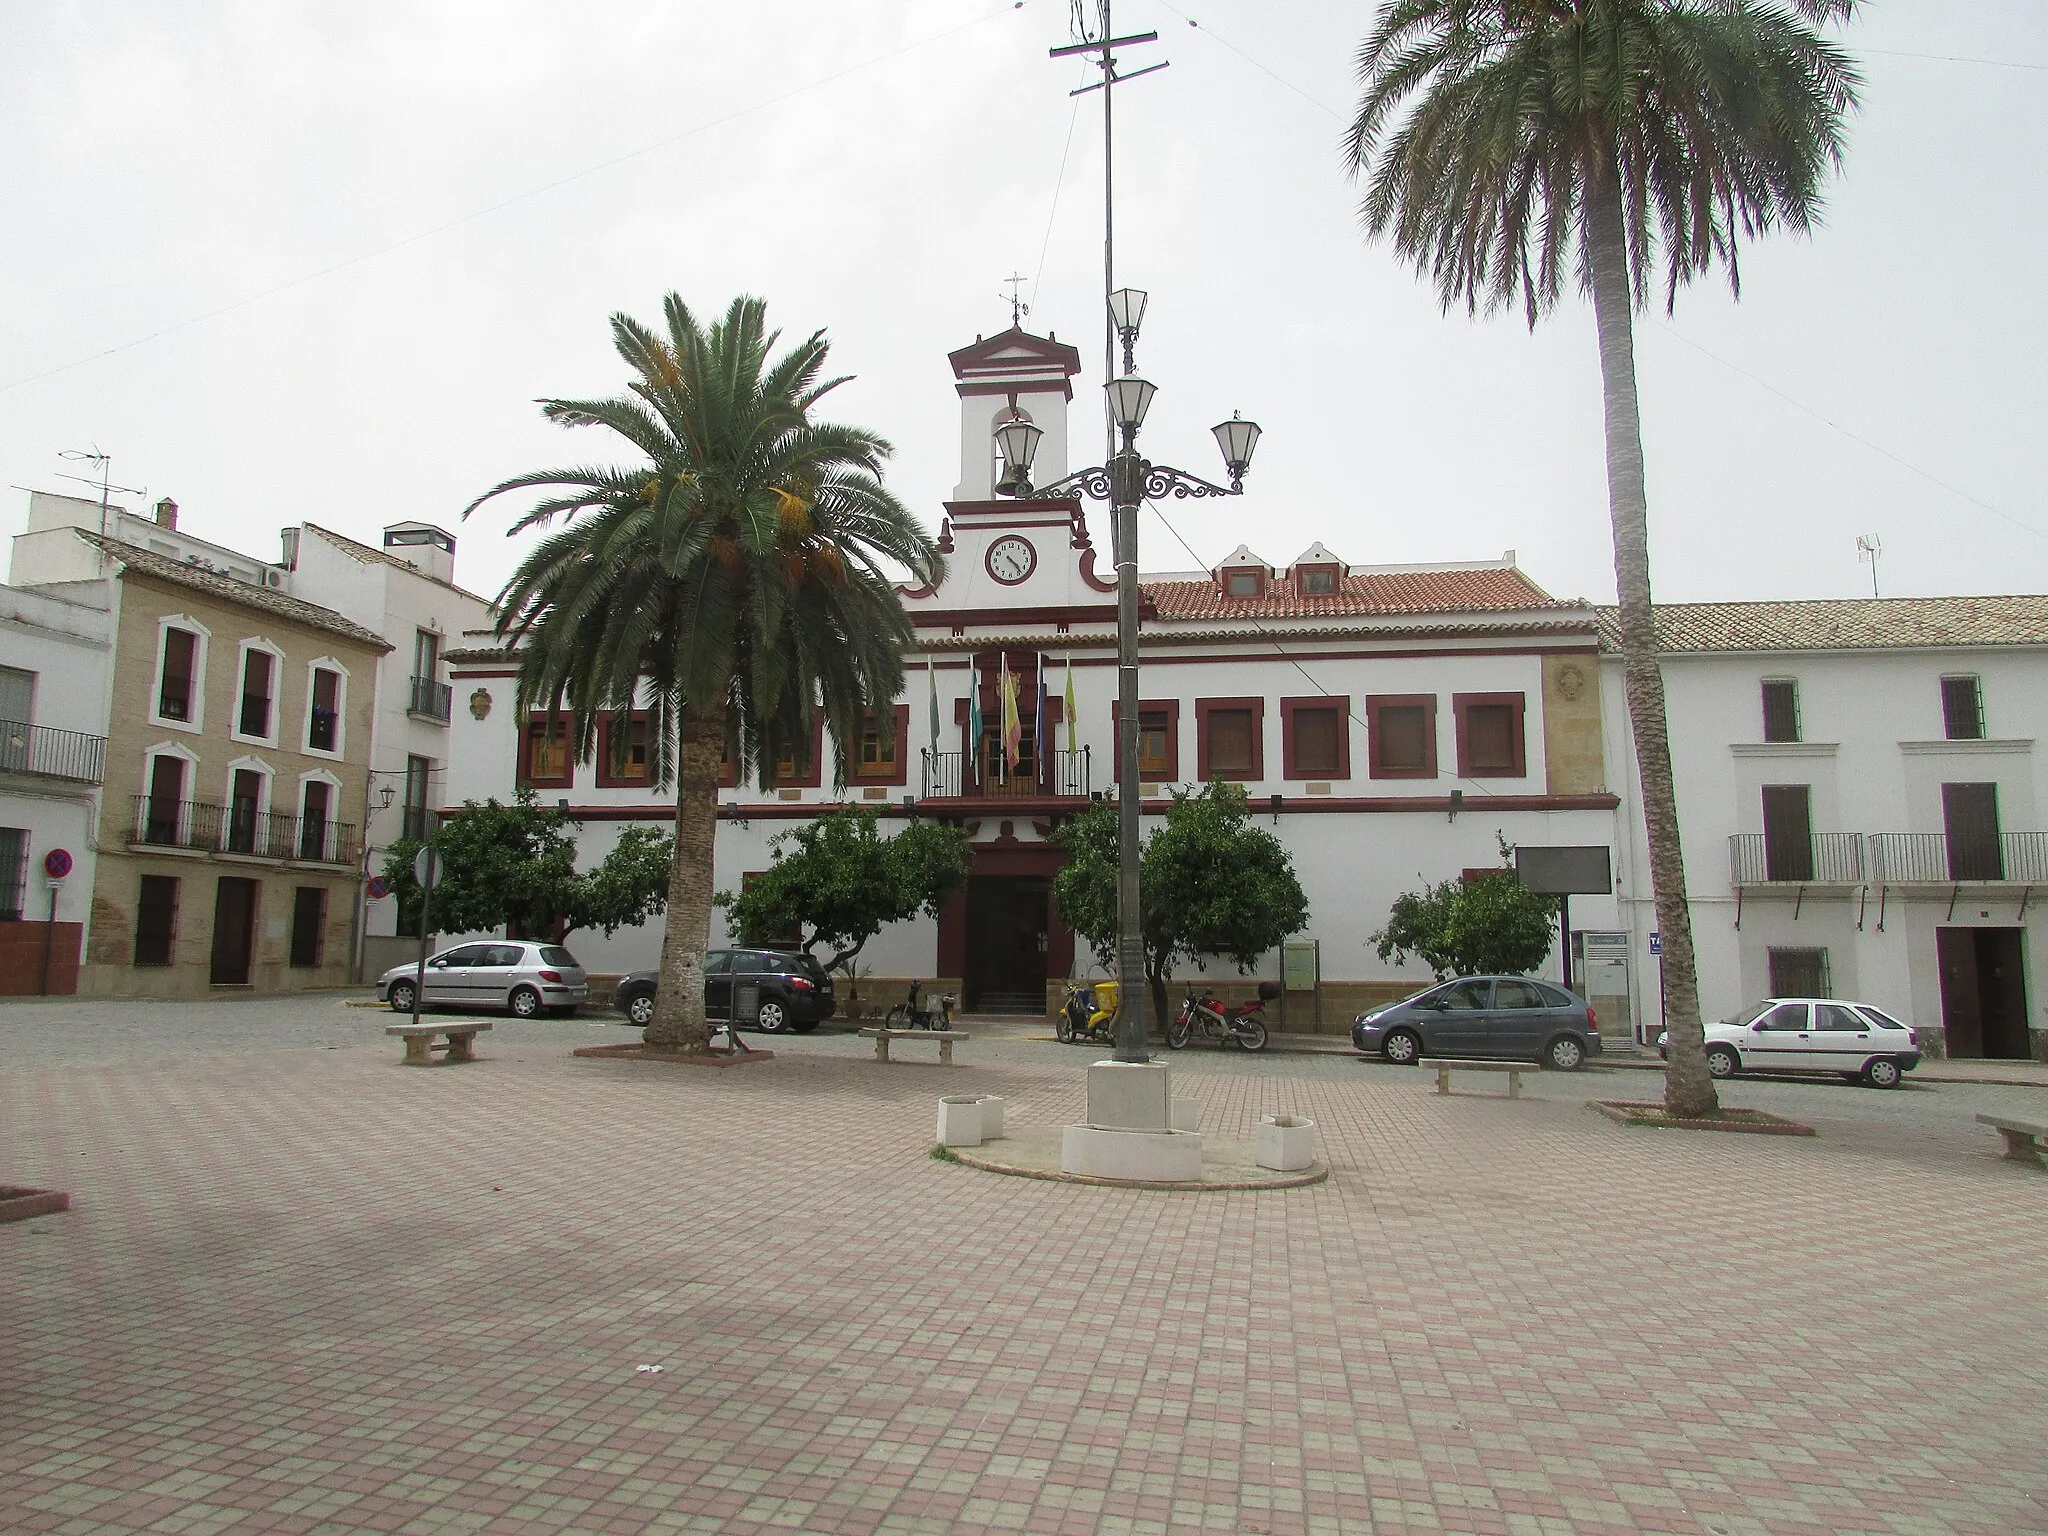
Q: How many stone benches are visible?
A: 4